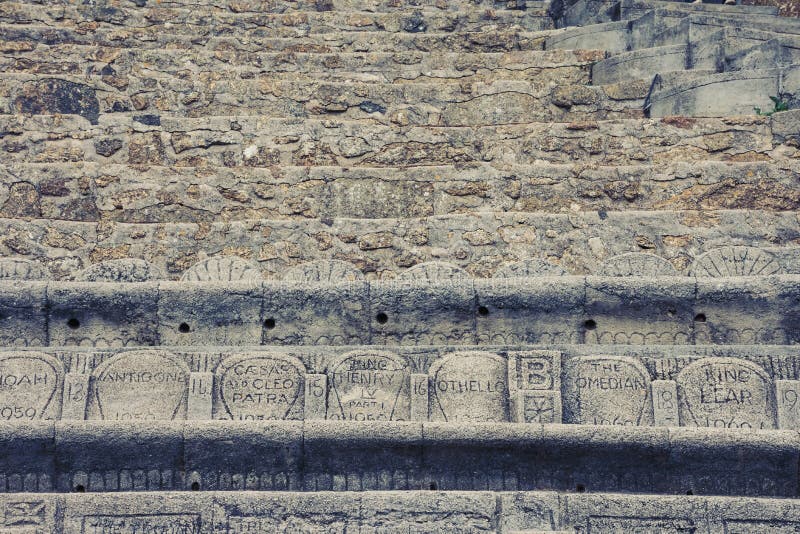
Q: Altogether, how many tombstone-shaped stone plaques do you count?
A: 7